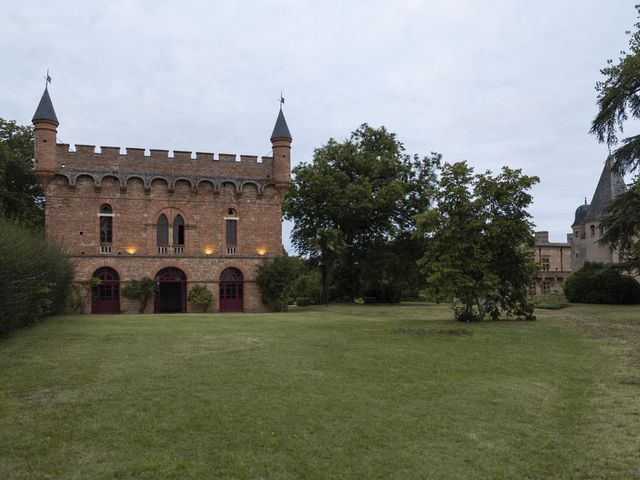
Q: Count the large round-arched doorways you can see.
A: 3